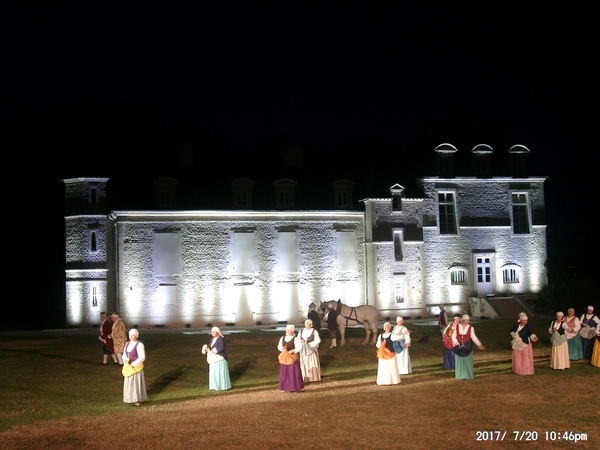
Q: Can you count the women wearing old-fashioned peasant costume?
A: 13